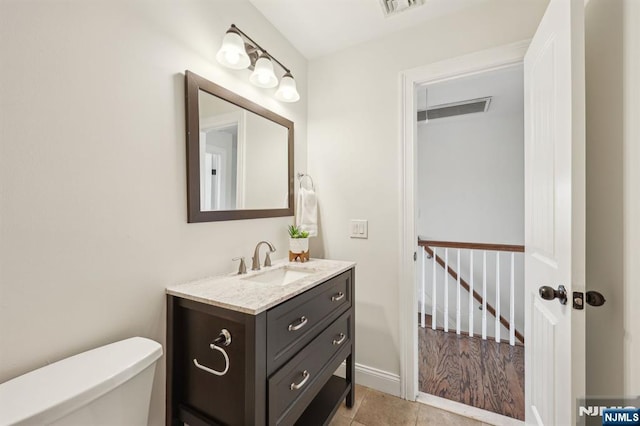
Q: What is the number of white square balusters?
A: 8